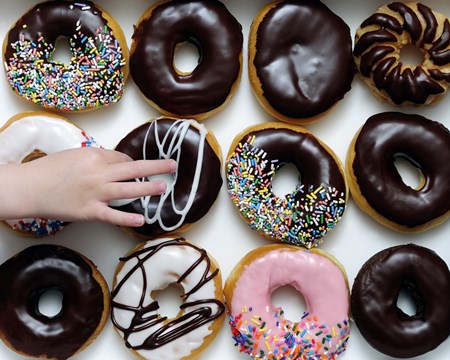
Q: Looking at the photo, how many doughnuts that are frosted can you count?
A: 12